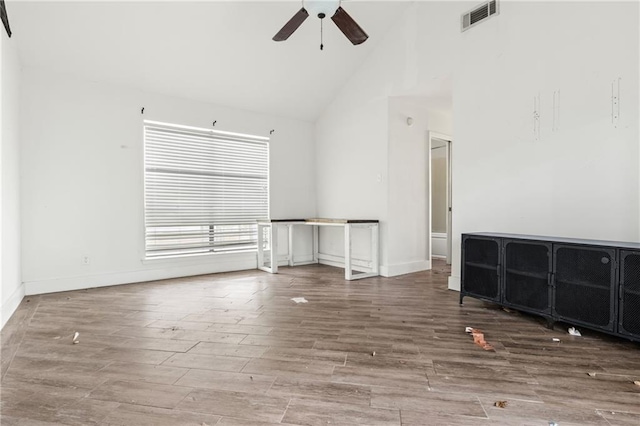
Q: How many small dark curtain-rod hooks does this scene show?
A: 3